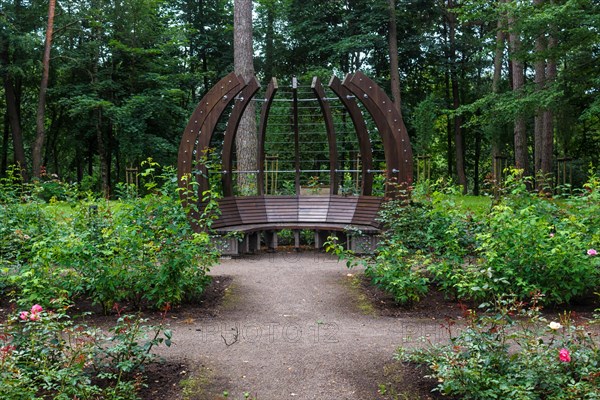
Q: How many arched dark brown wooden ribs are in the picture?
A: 9